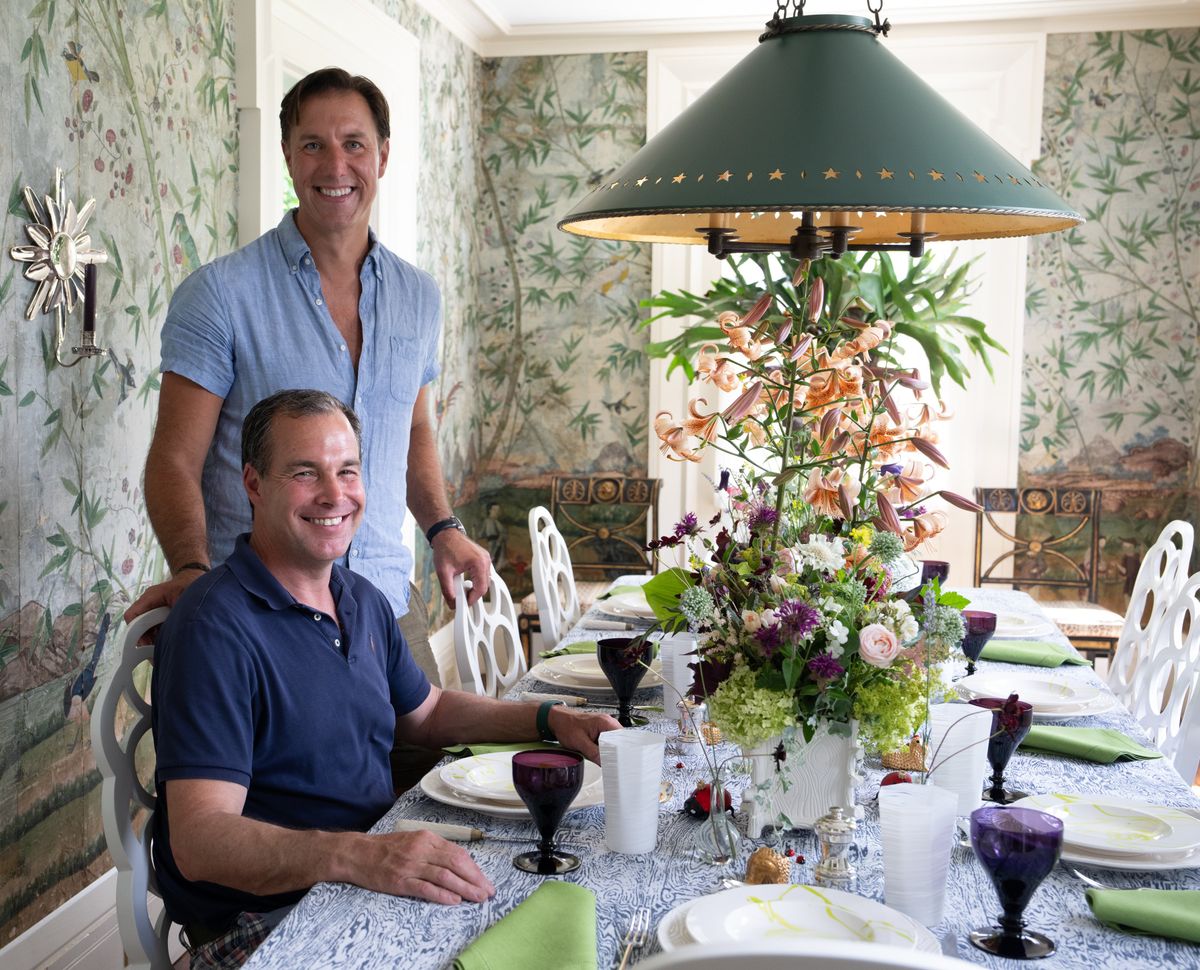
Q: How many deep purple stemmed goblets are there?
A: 6